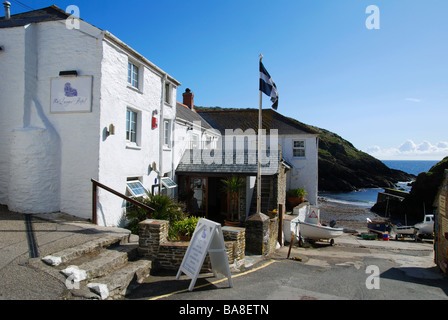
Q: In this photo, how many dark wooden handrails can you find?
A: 1